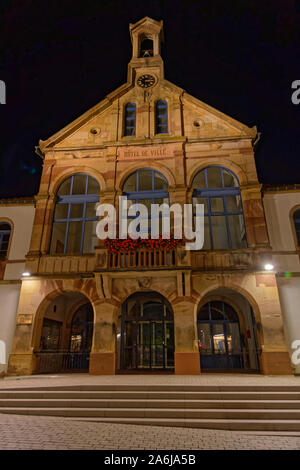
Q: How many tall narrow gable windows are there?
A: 2